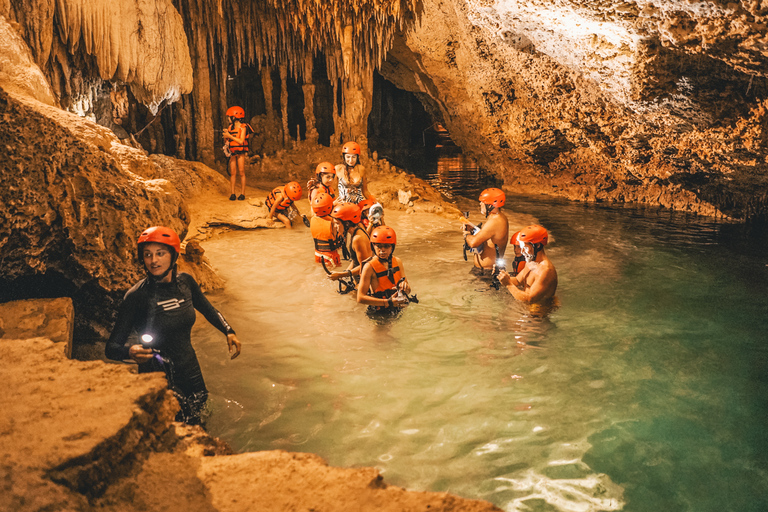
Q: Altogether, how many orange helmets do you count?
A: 12